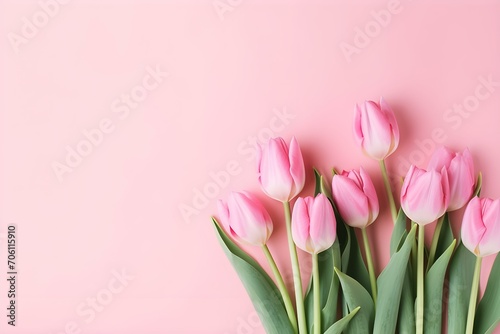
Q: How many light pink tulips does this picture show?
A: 8